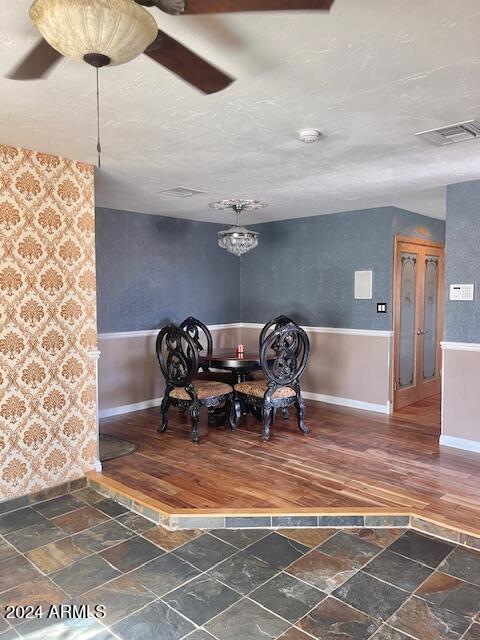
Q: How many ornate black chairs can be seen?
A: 4